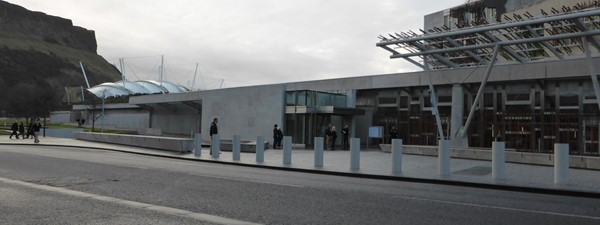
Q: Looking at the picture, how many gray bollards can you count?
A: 11